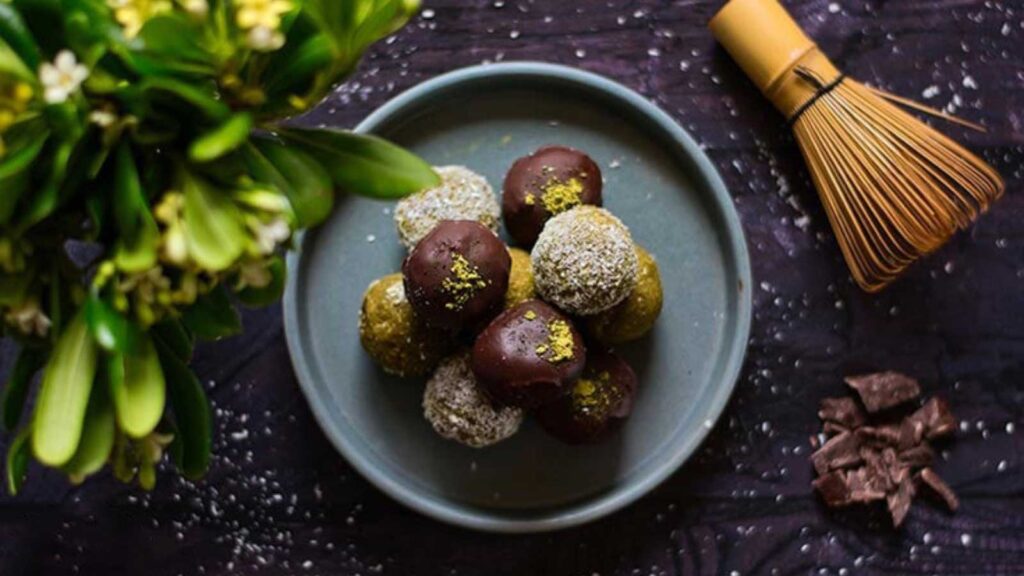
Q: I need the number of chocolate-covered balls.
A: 4